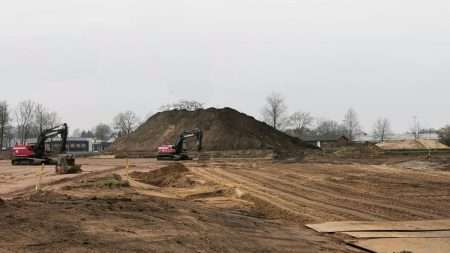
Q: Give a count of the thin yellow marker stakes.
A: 2